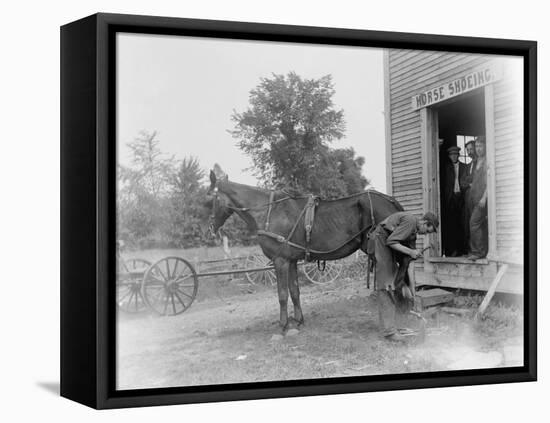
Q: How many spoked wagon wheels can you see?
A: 4